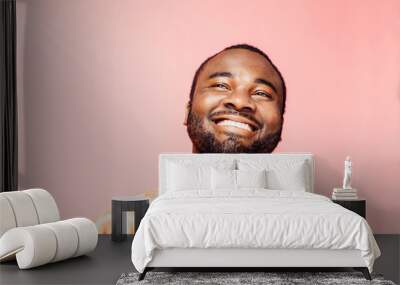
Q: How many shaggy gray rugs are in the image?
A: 1